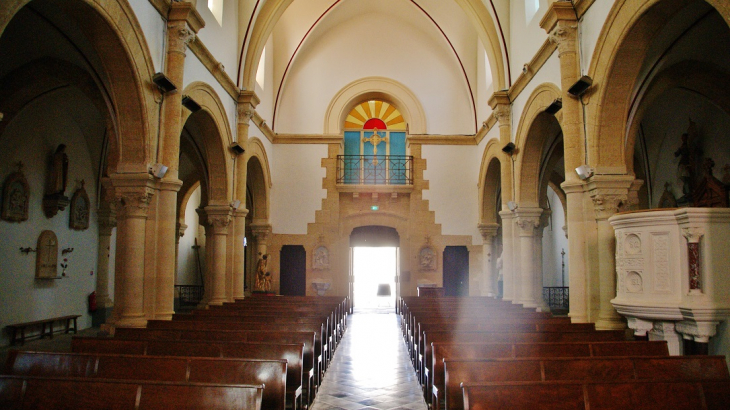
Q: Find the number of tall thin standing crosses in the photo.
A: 2